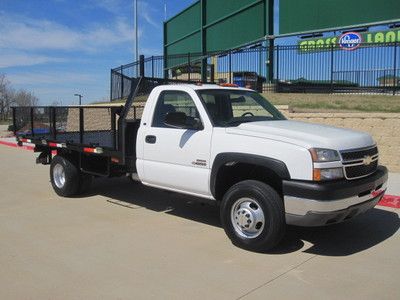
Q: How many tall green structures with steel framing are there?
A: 2